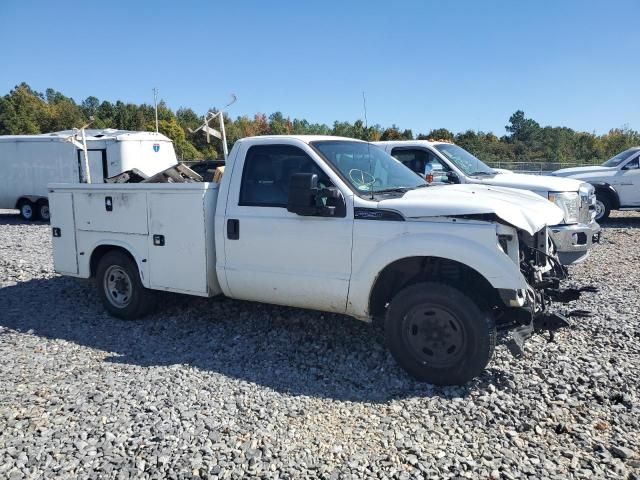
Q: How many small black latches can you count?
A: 3